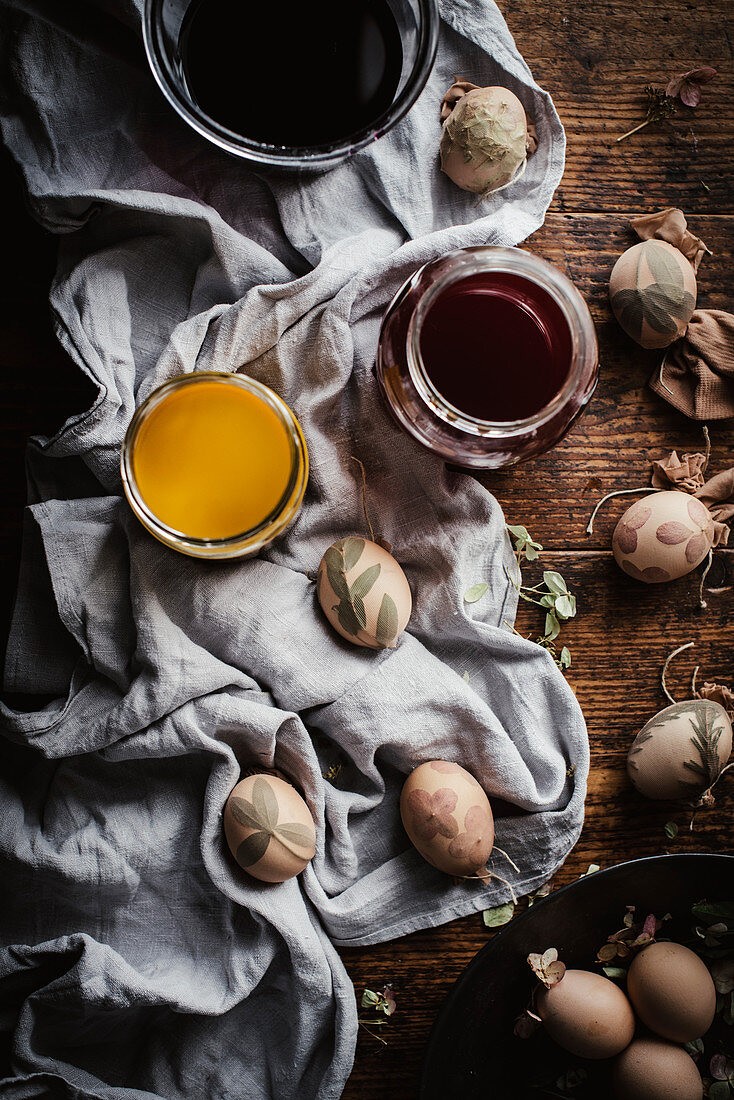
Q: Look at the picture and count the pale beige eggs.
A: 10